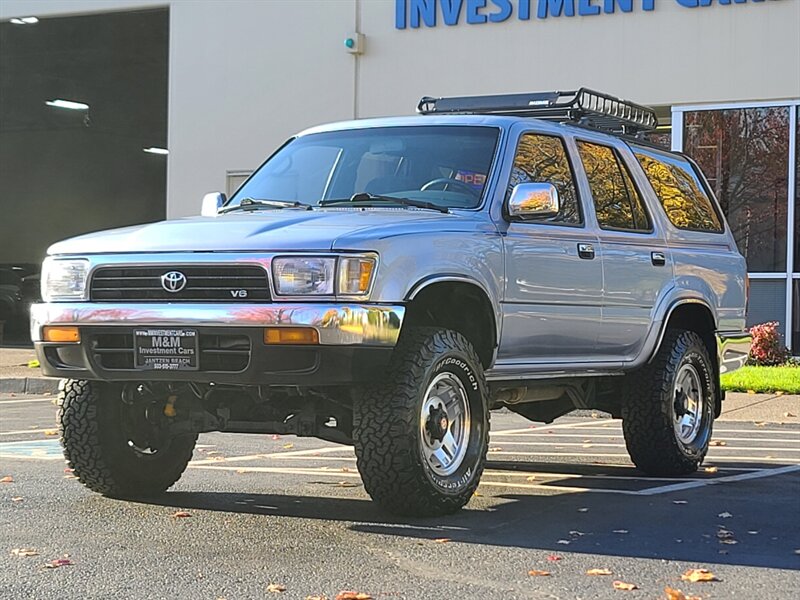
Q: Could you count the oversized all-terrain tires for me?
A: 3